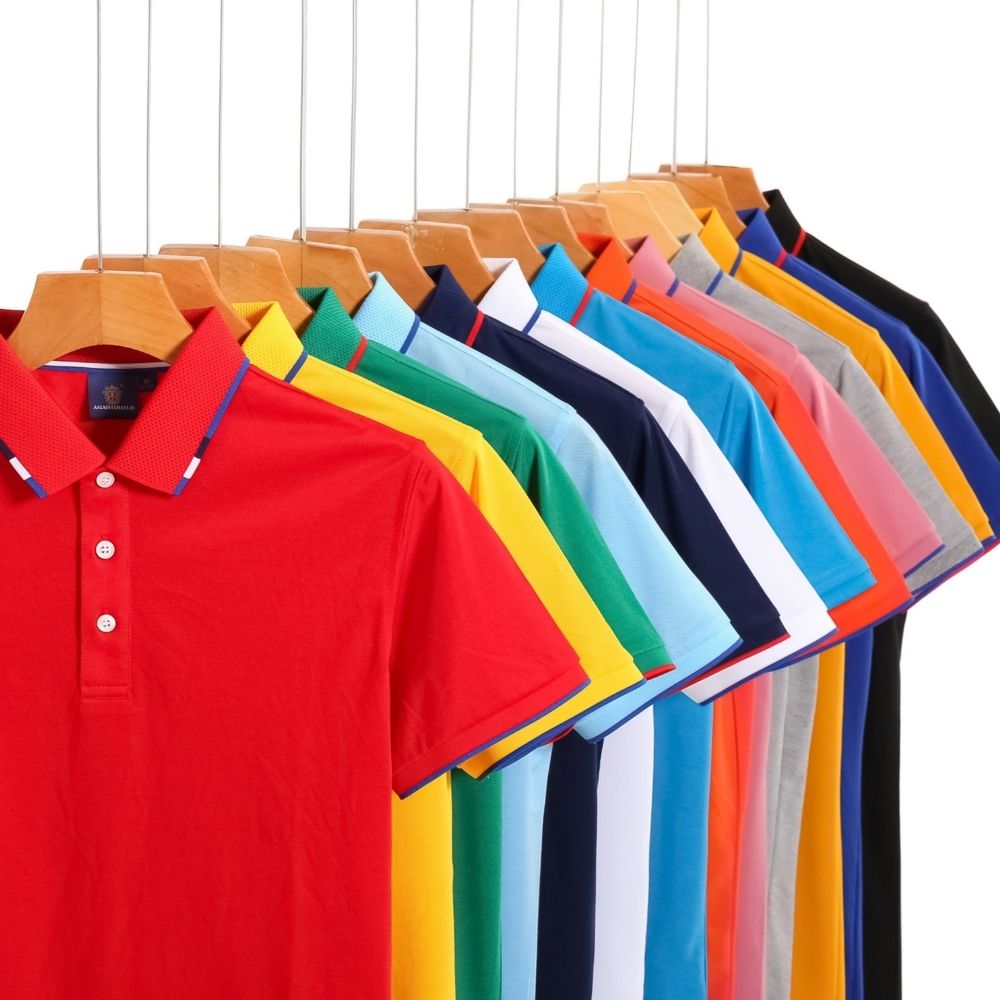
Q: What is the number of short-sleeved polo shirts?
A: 13